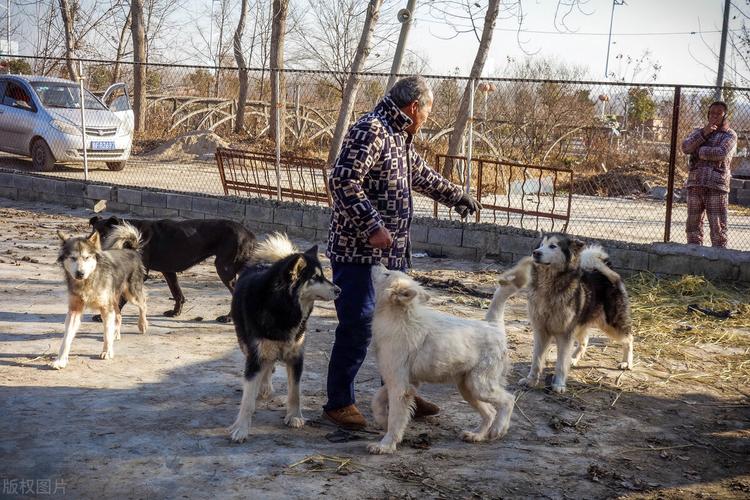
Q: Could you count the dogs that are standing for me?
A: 5